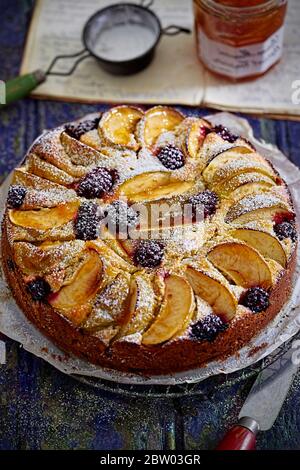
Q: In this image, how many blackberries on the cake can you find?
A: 13